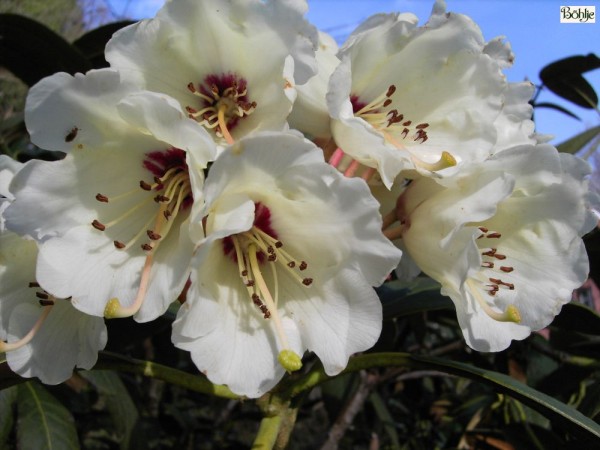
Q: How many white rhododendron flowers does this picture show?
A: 6